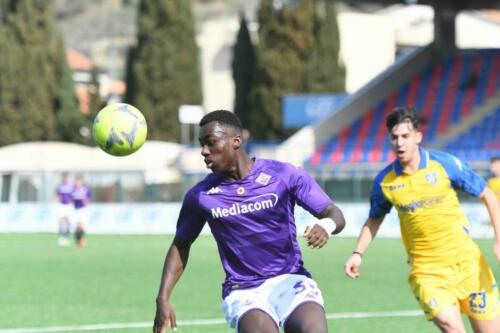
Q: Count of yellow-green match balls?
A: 1